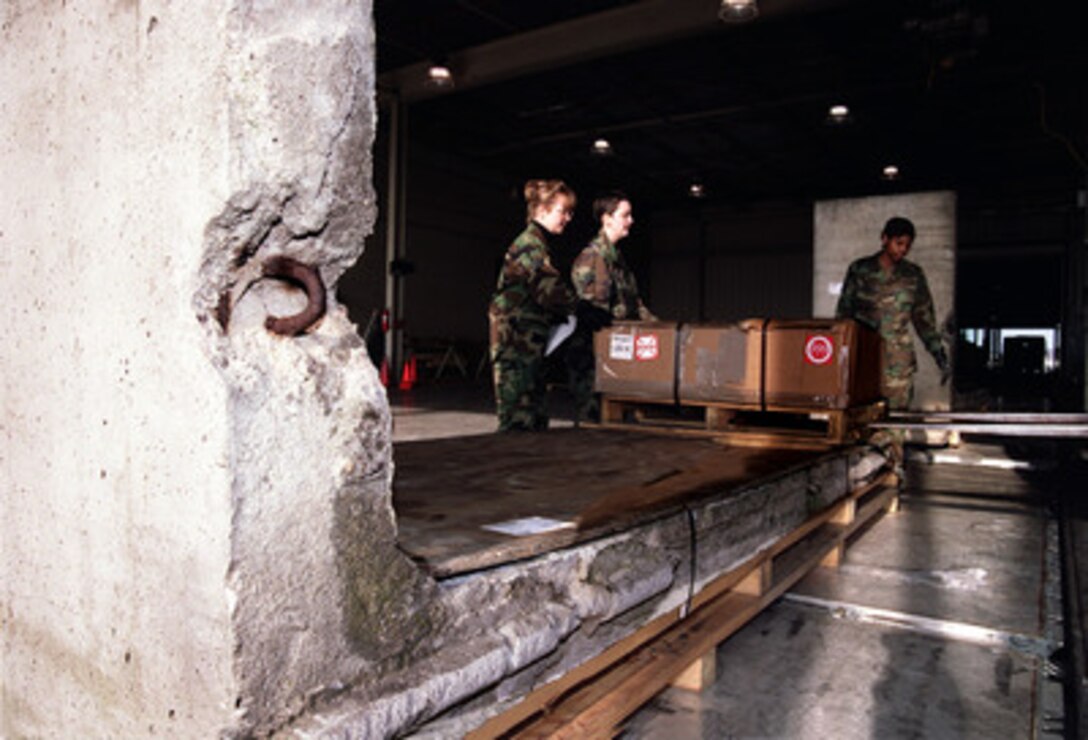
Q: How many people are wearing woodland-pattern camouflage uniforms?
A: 3